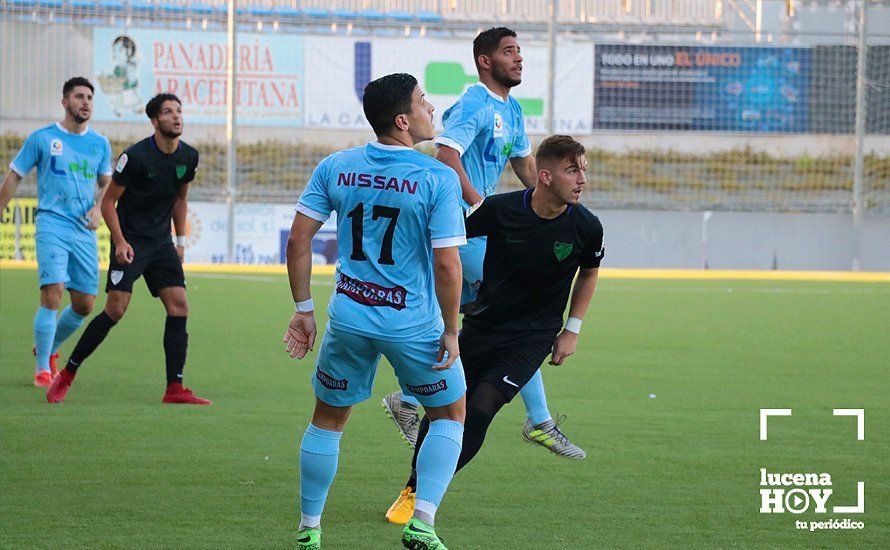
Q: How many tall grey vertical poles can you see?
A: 3